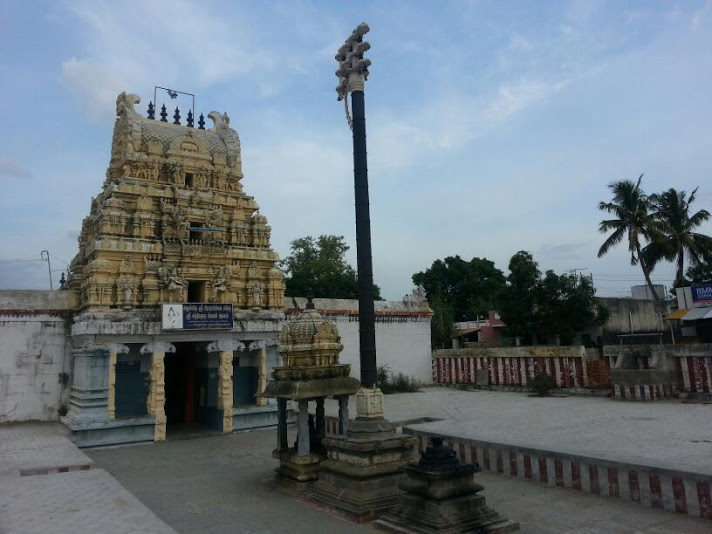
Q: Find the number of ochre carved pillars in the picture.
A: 4